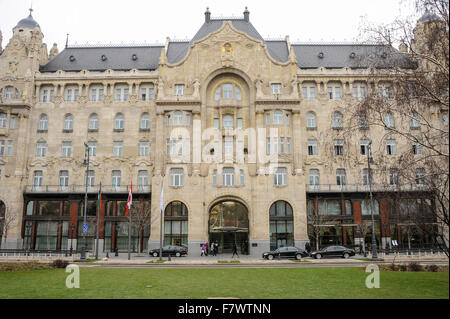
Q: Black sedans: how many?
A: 3